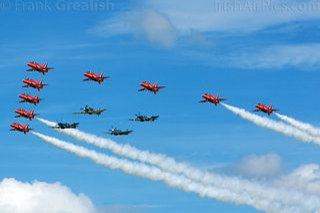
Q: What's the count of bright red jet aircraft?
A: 9